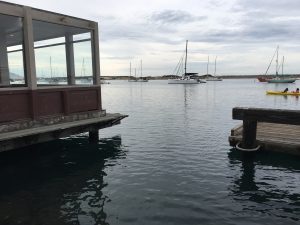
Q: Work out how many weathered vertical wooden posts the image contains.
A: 2